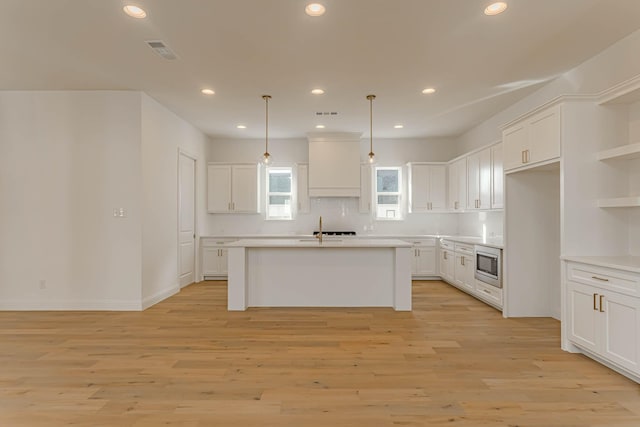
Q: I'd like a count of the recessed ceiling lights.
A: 9